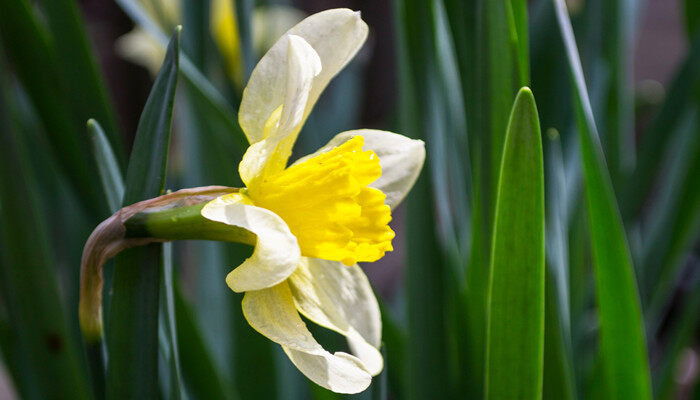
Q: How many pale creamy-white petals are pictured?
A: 6